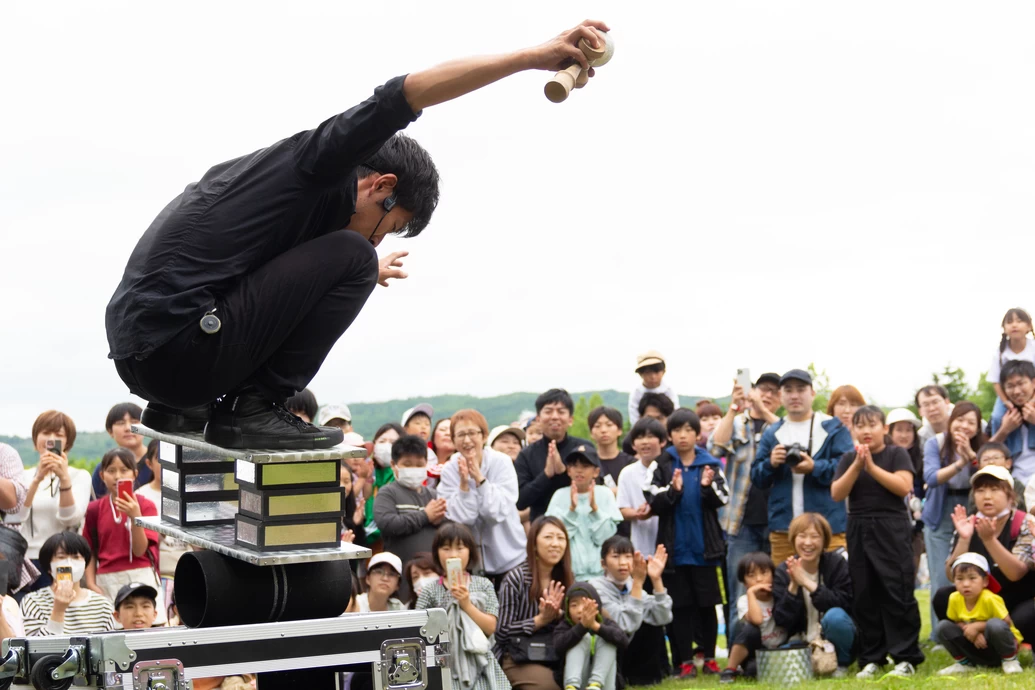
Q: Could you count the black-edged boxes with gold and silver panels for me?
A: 6